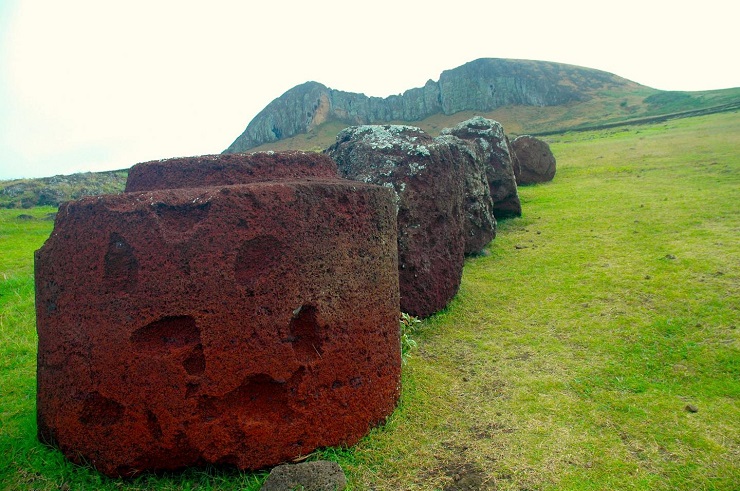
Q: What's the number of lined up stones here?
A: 5